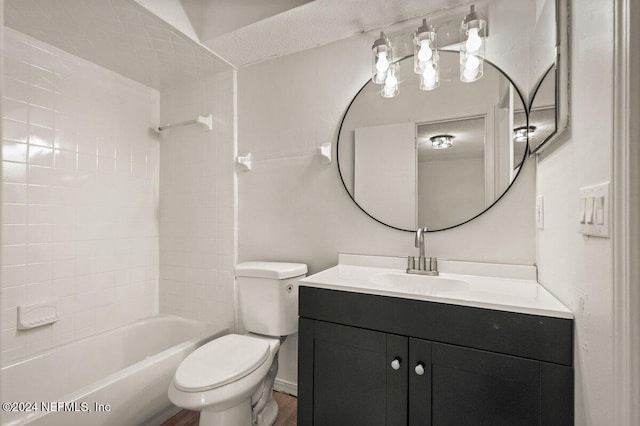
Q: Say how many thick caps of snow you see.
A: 0